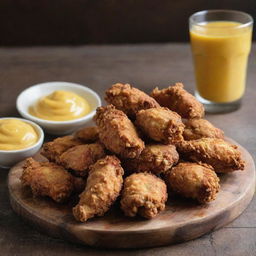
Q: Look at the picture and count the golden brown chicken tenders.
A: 14